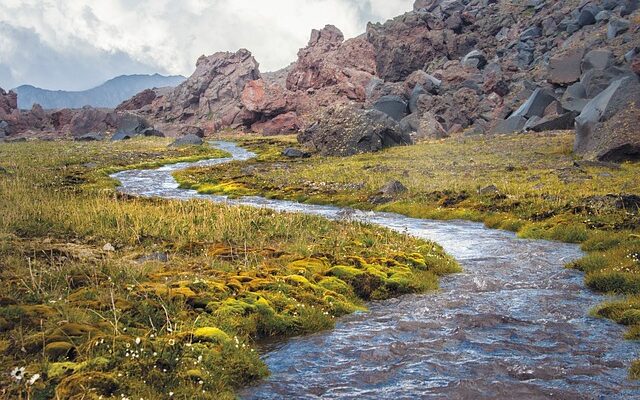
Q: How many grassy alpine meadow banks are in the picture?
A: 2